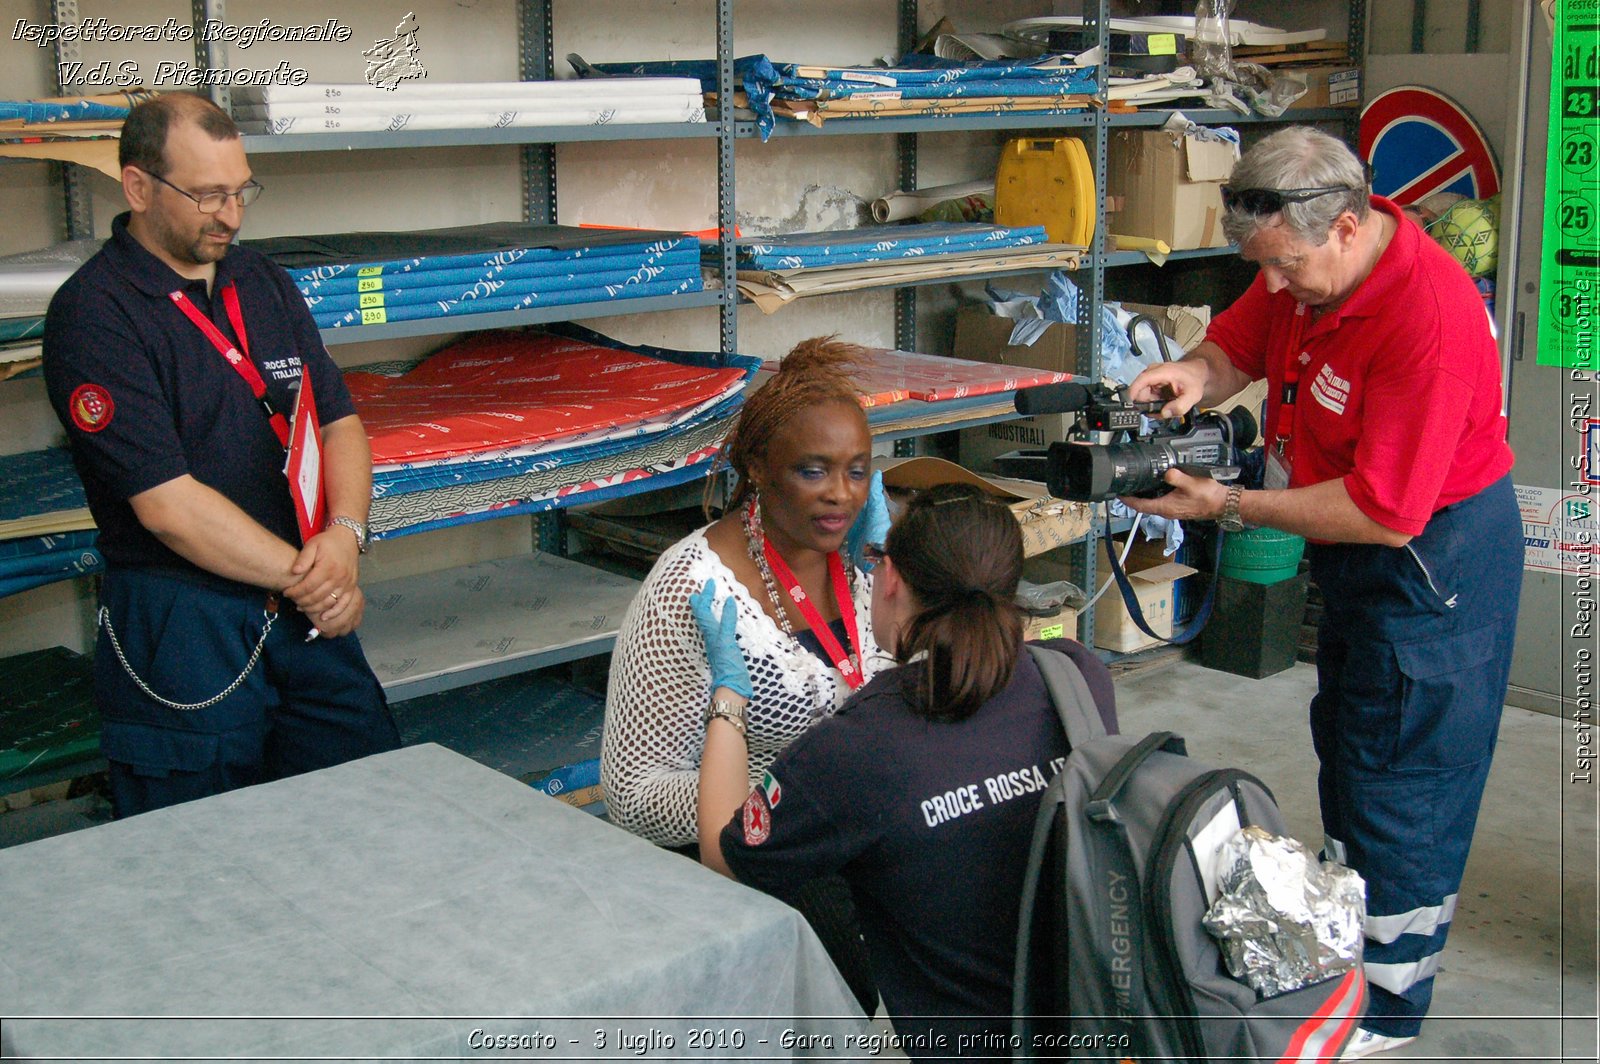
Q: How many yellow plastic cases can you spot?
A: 1